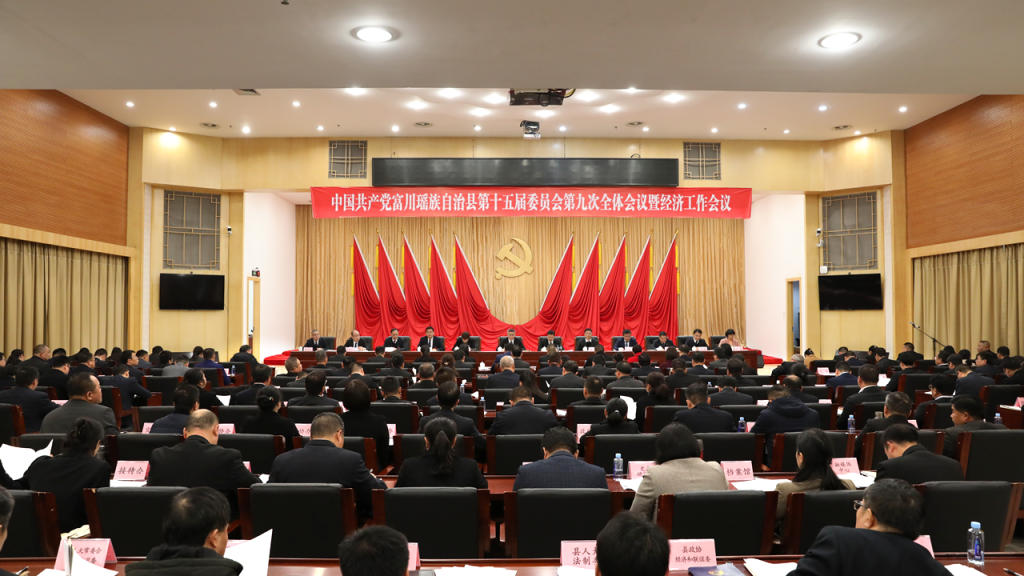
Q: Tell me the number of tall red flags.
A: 10